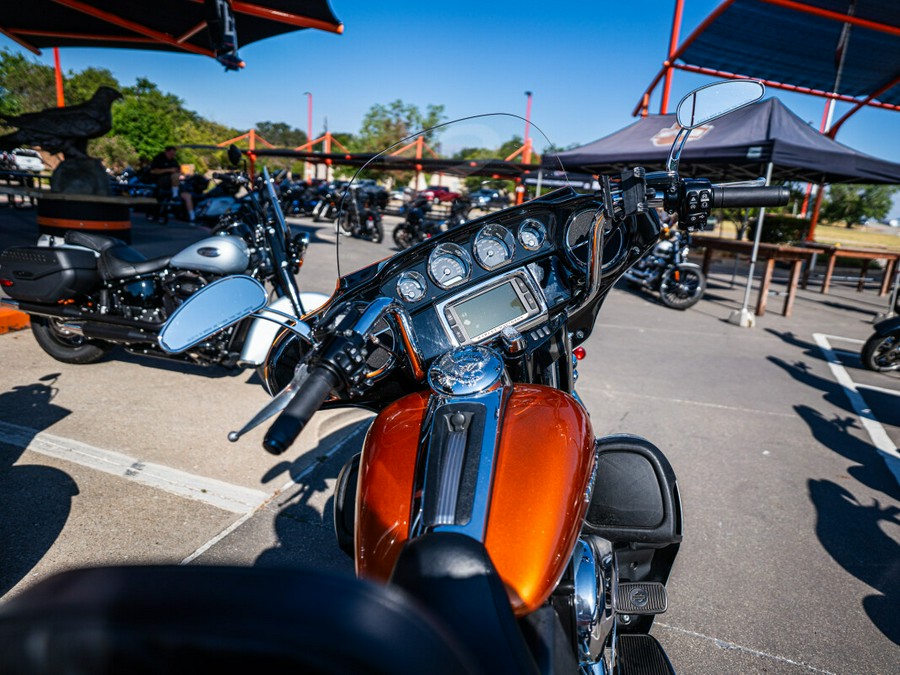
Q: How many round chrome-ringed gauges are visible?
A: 4